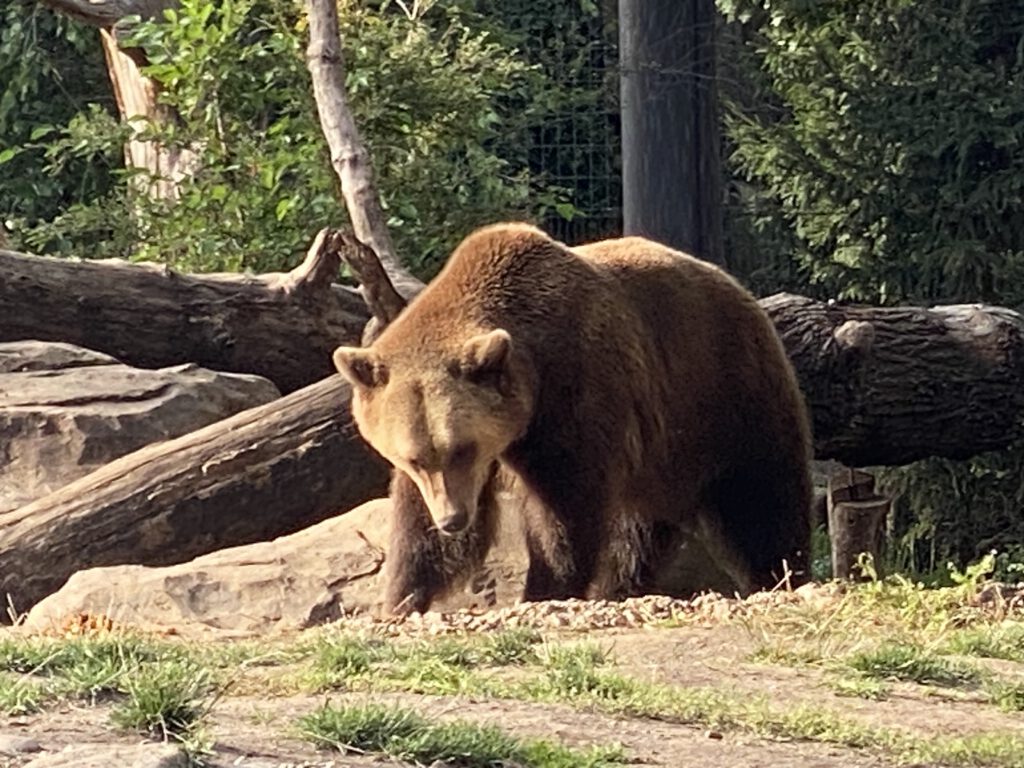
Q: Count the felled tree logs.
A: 3